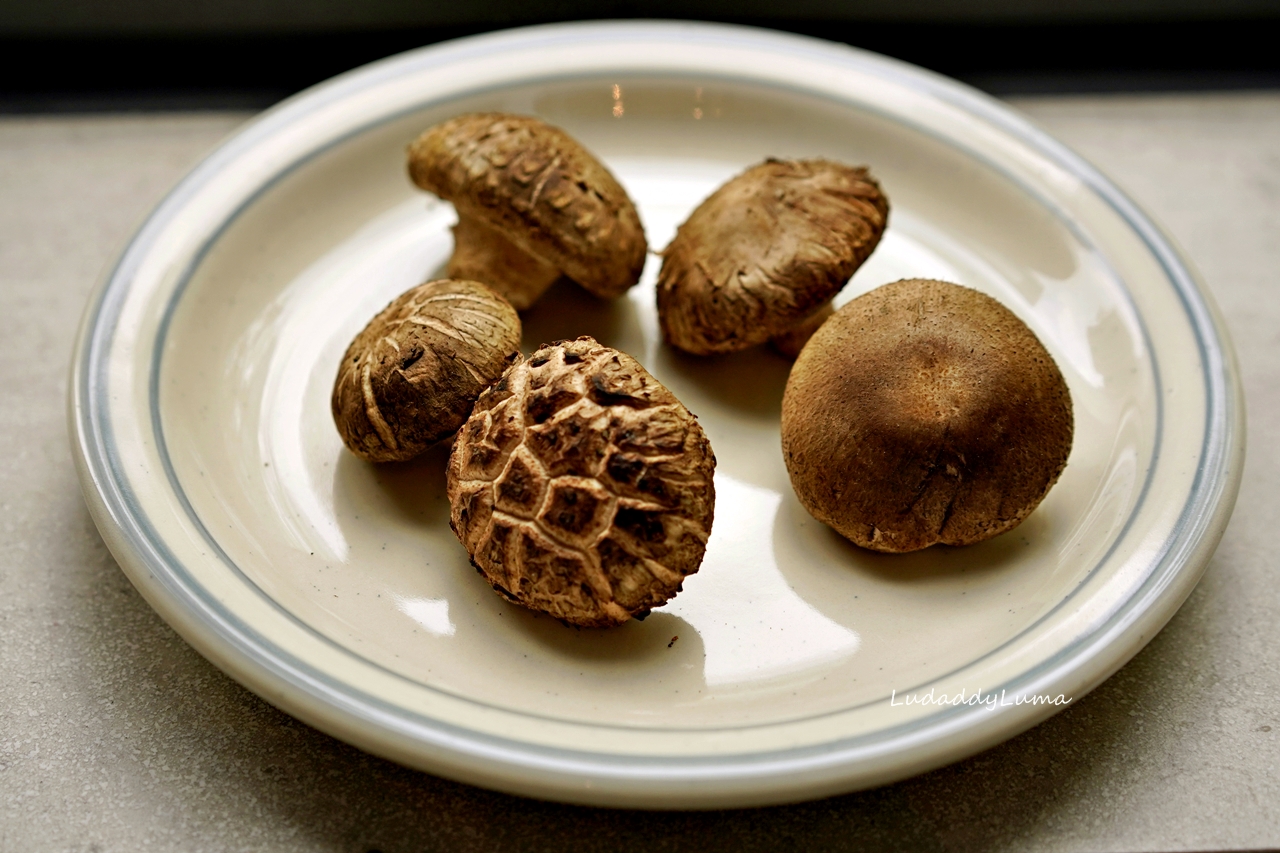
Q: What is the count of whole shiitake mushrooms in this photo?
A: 5